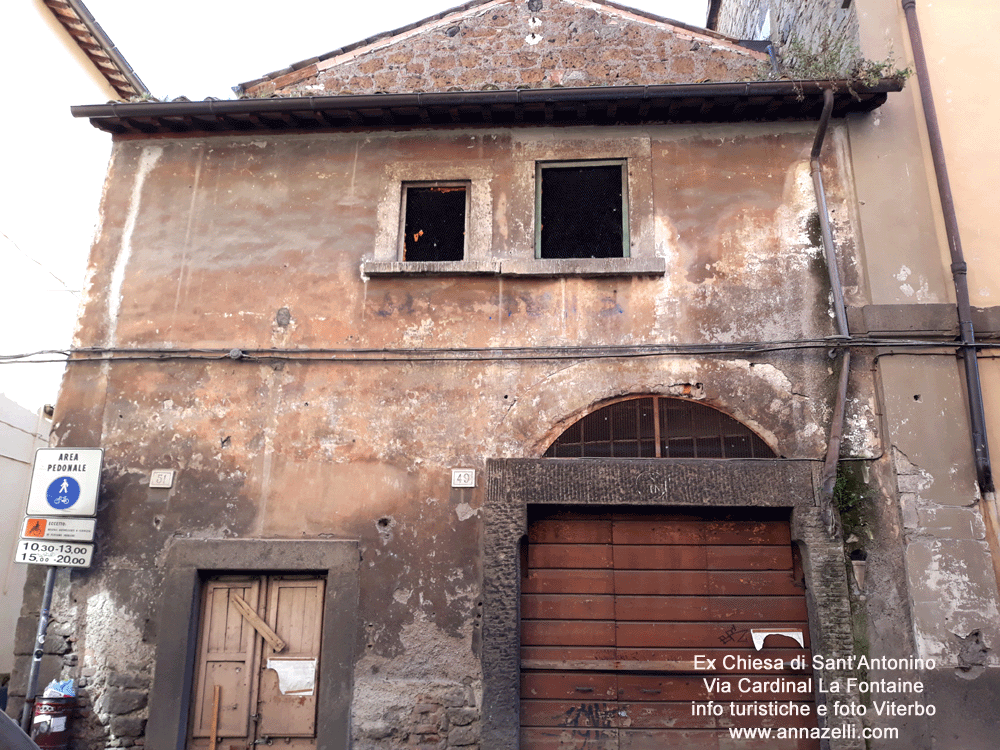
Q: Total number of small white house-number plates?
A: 2